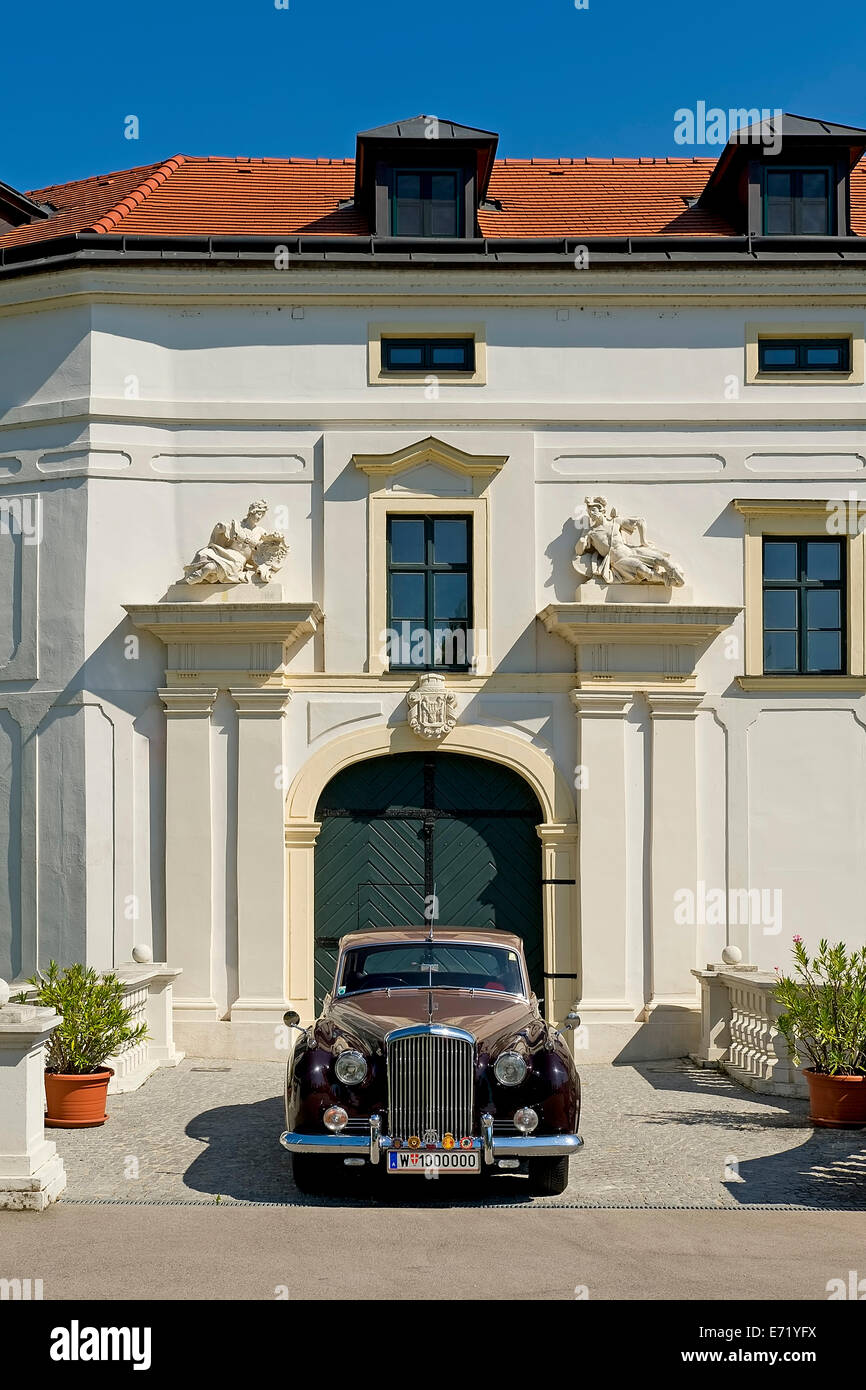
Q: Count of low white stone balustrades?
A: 2